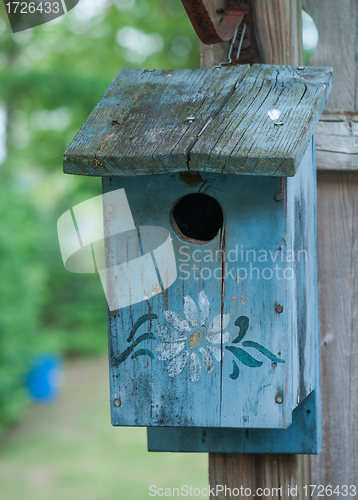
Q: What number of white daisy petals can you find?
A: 11